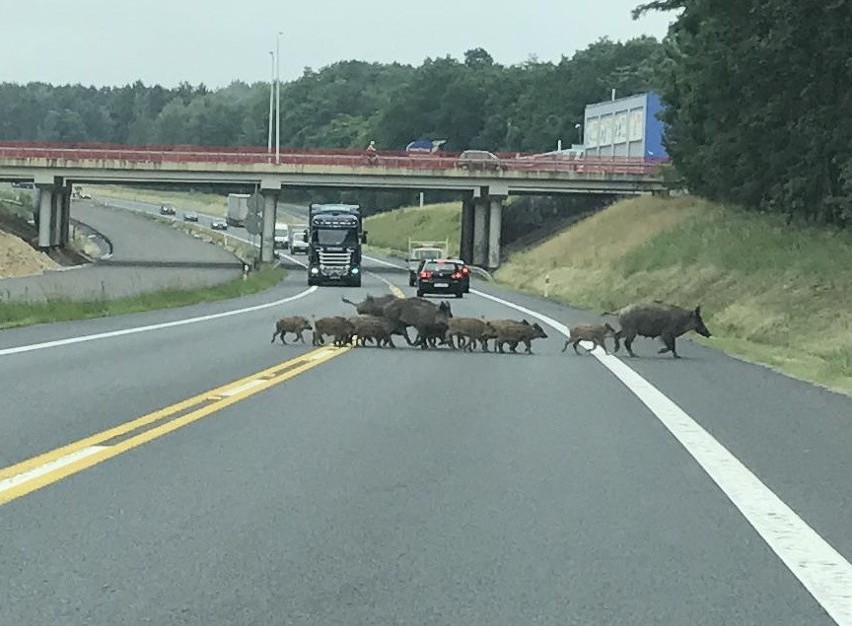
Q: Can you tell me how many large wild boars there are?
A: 3